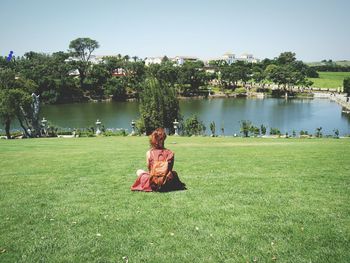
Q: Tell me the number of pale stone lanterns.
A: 4